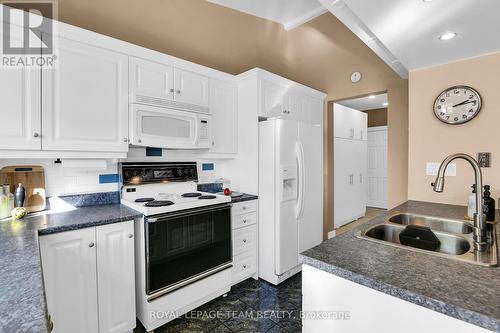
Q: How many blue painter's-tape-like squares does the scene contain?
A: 3